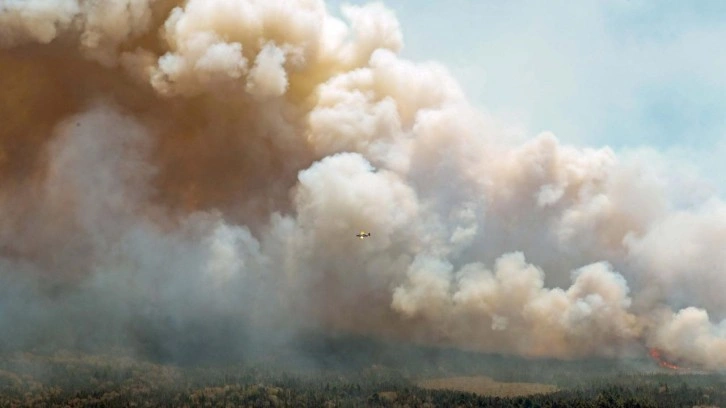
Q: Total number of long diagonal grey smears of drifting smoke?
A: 0